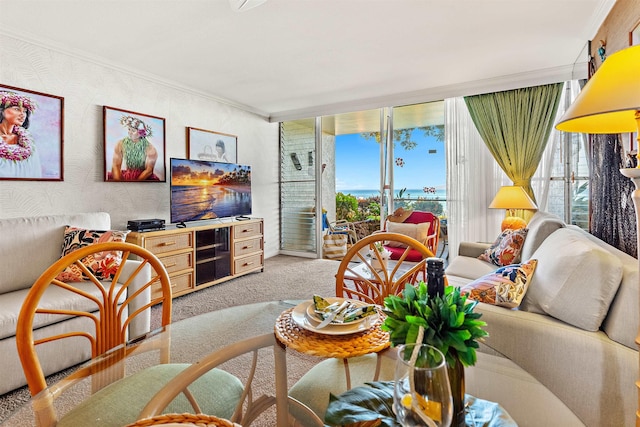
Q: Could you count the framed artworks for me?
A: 3